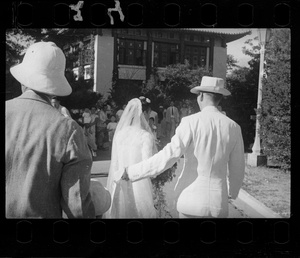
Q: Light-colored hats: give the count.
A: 2